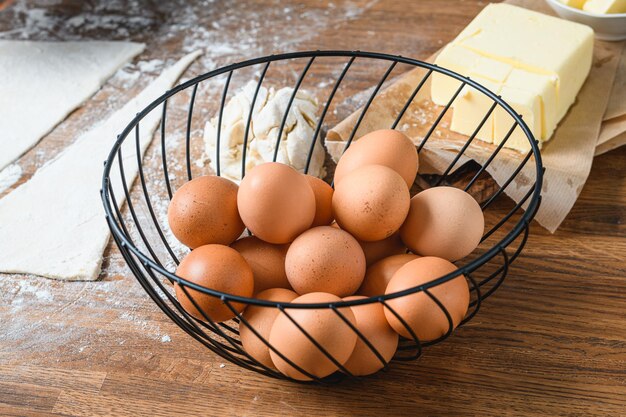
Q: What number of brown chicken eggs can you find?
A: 15